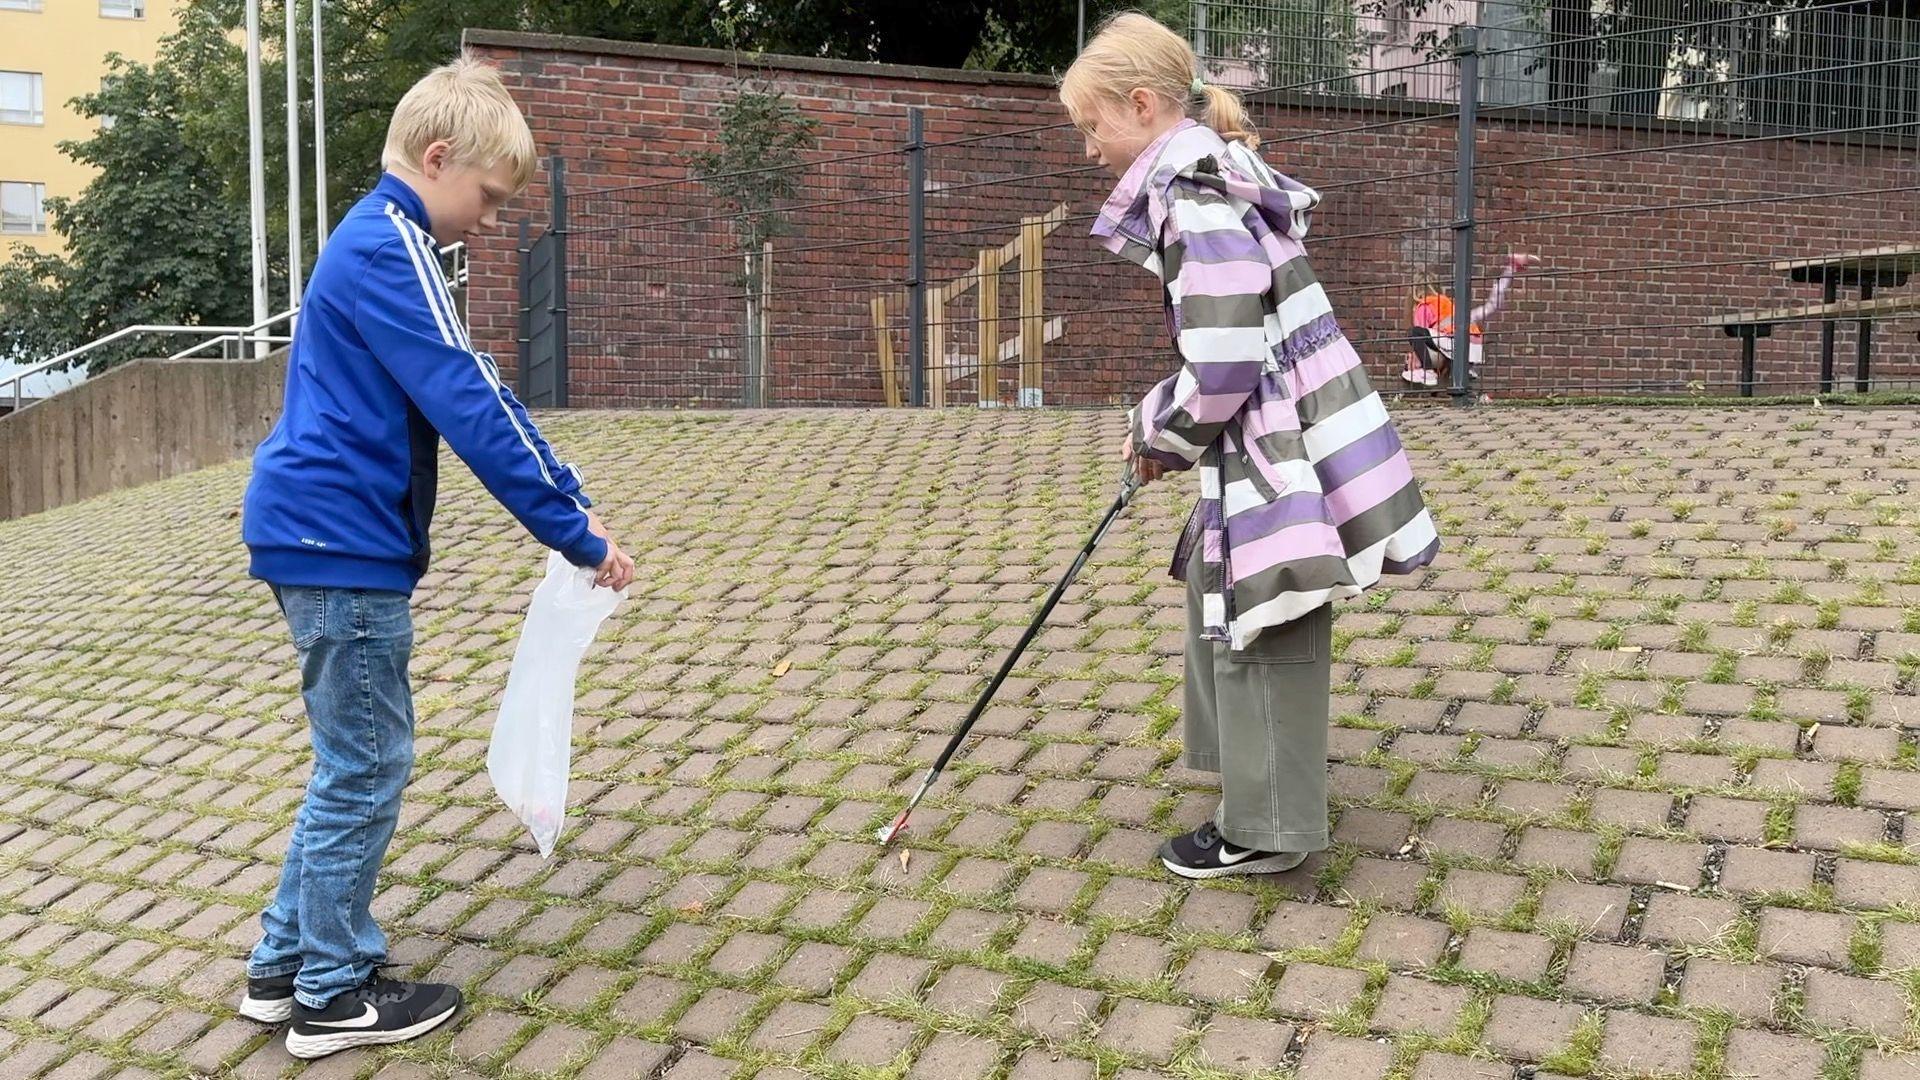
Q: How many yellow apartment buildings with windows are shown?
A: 1